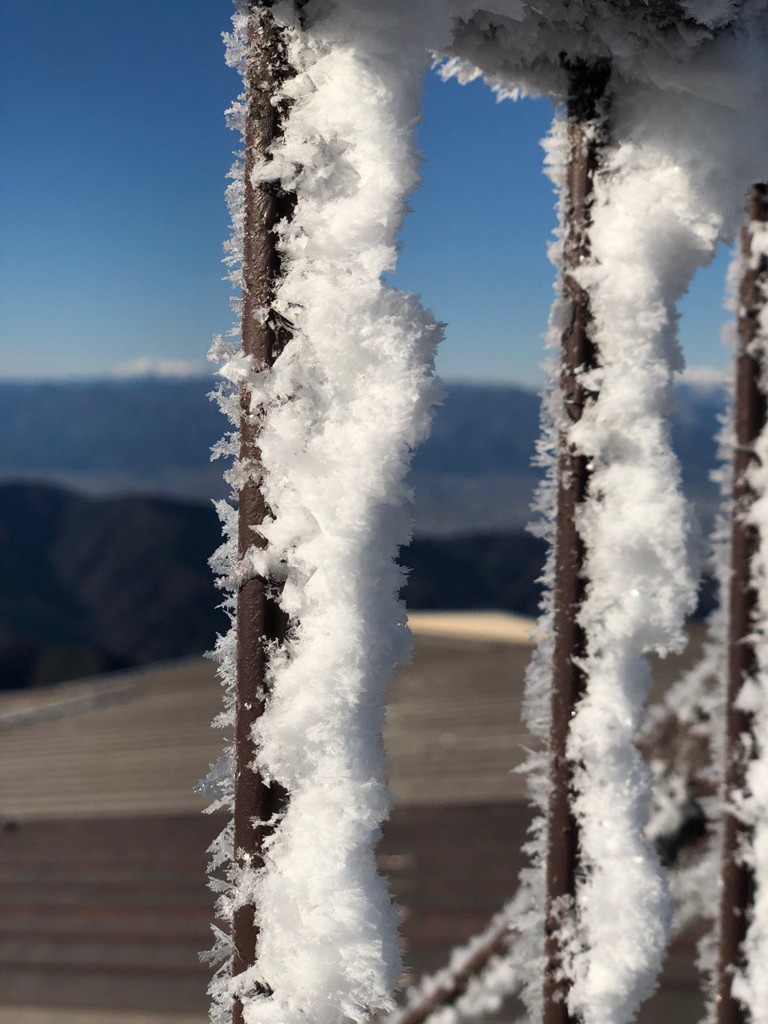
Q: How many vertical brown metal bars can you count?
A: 3